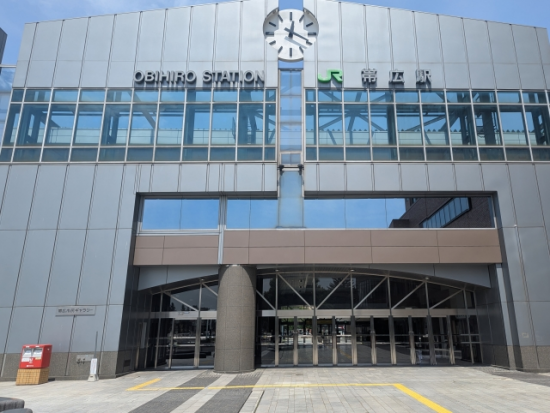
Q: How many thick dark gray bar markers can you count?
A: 12